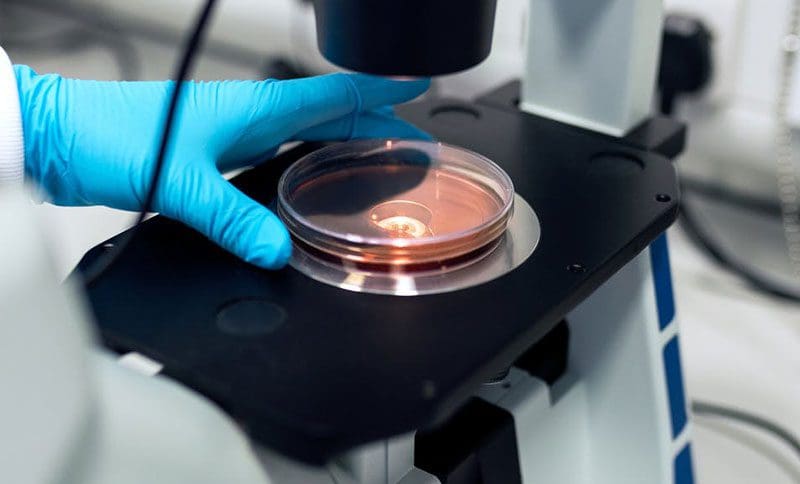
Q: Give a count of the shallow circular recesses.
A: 3